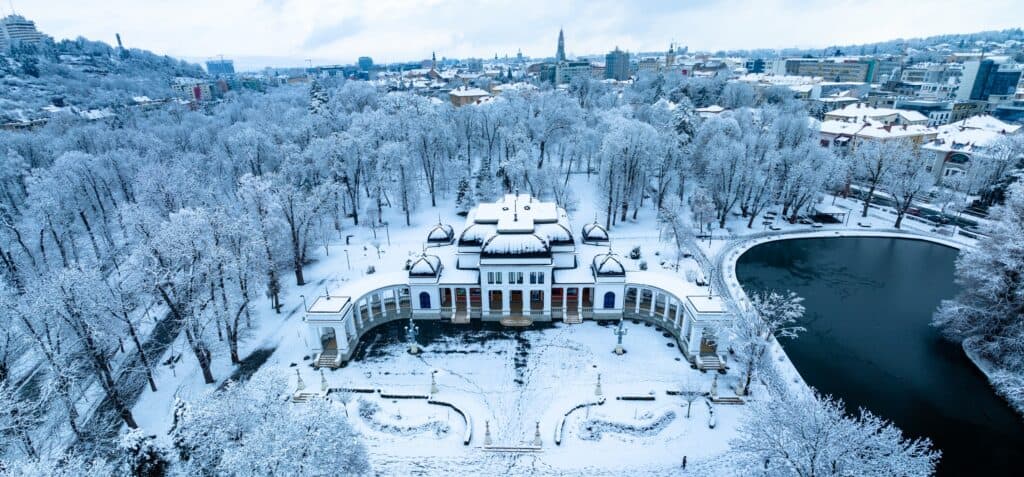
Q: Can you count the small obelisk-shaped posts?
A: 8